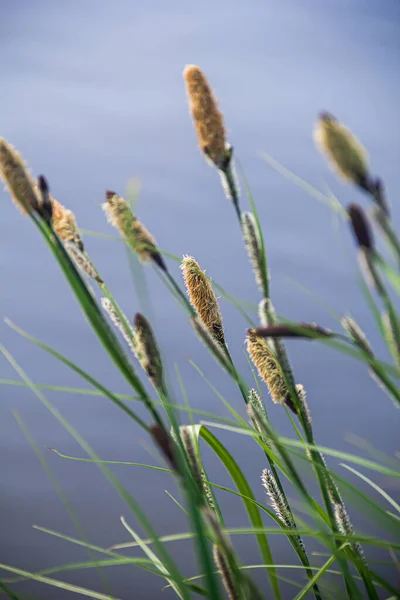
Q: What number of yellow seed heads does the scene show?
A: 7